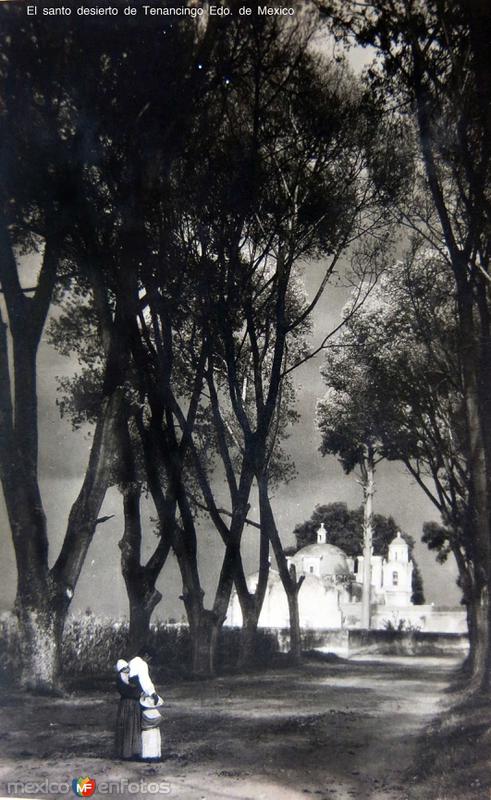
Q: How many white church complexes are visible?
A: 1